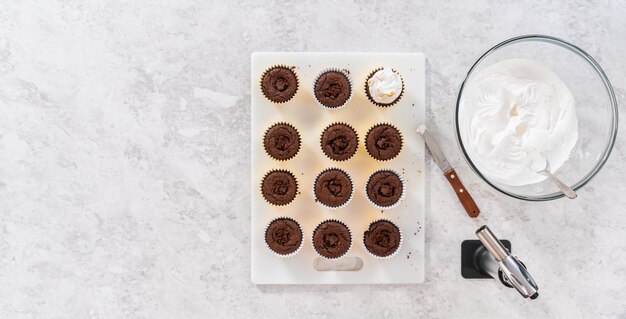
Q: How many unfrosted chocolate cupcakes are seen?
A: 11